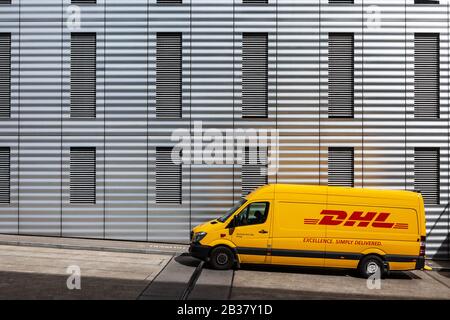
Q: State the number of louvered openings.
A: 12